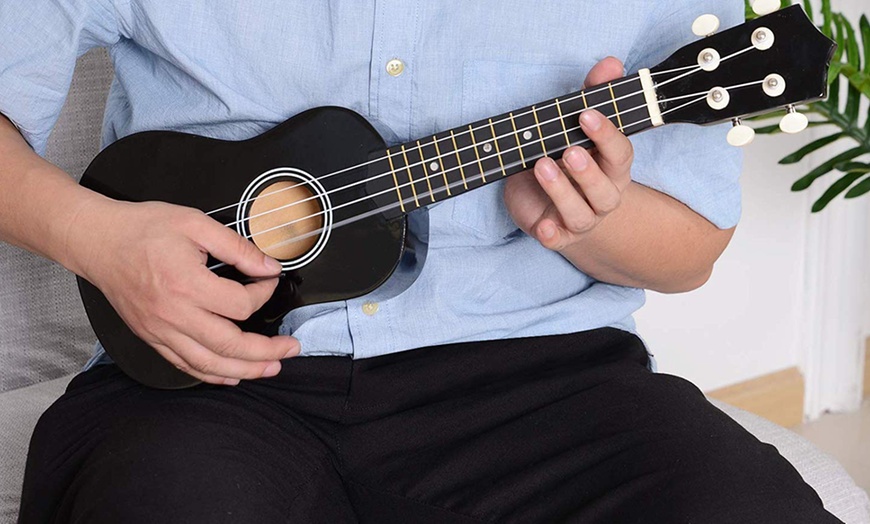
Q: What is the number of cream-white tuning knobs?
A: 4